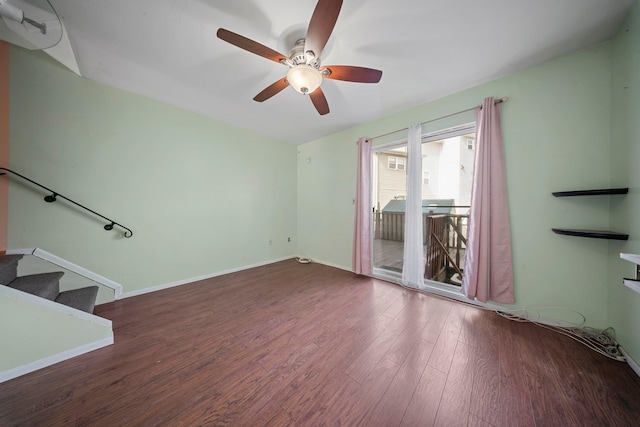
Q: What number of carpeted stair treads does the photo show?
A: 3